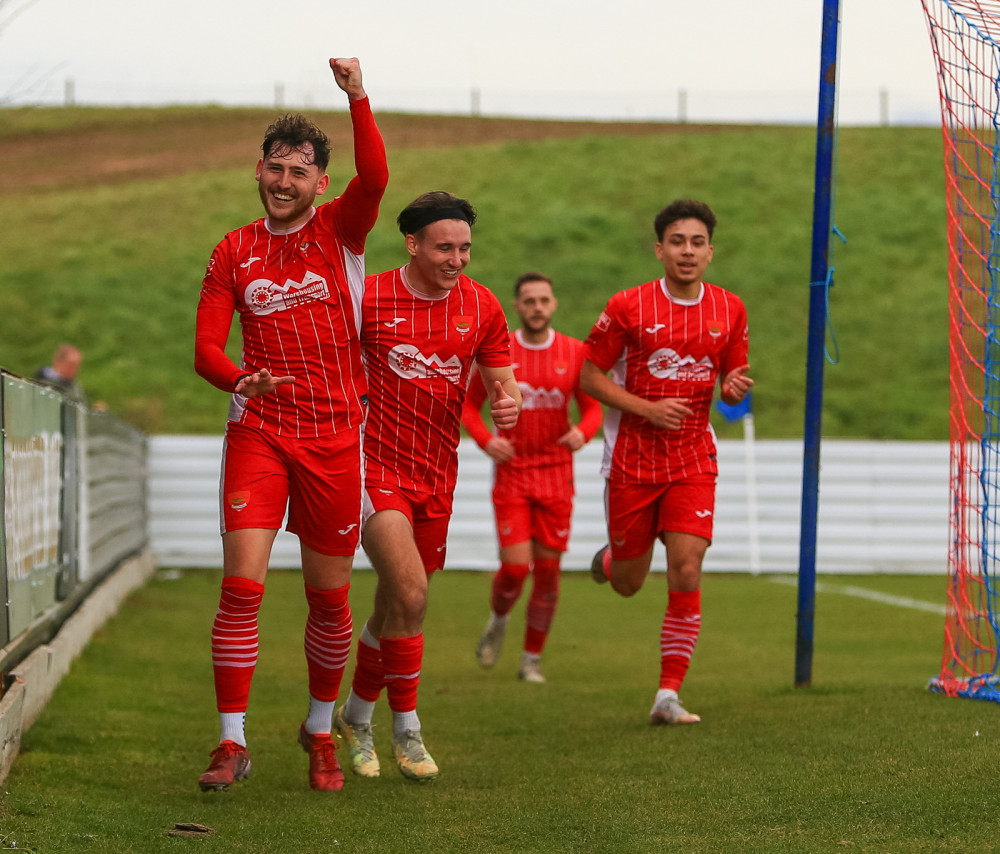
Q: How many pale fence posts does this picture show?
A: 5